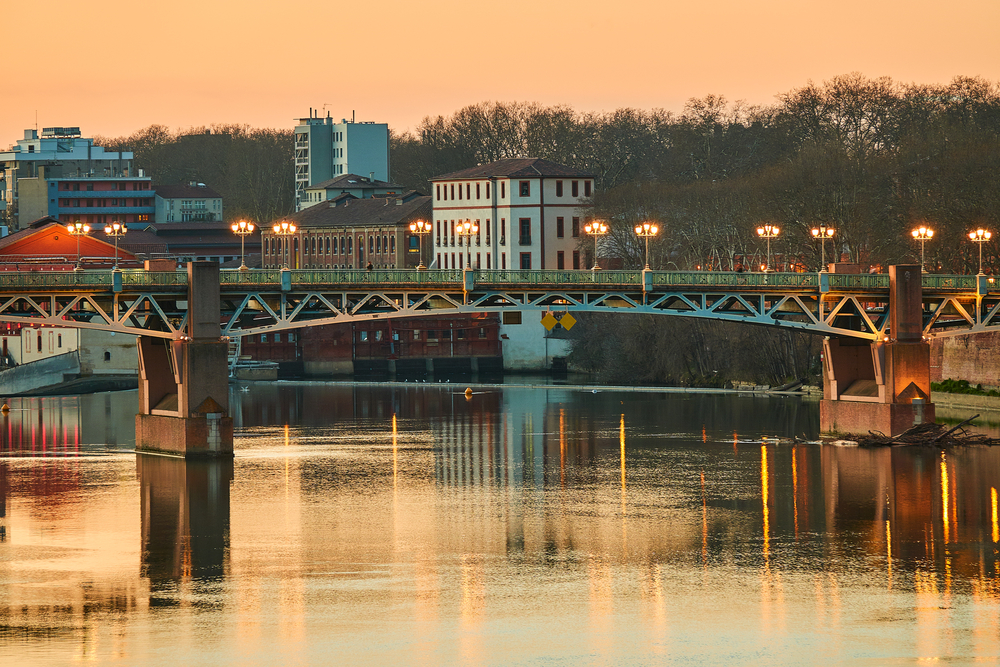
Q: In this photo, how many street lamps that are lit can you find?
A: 12